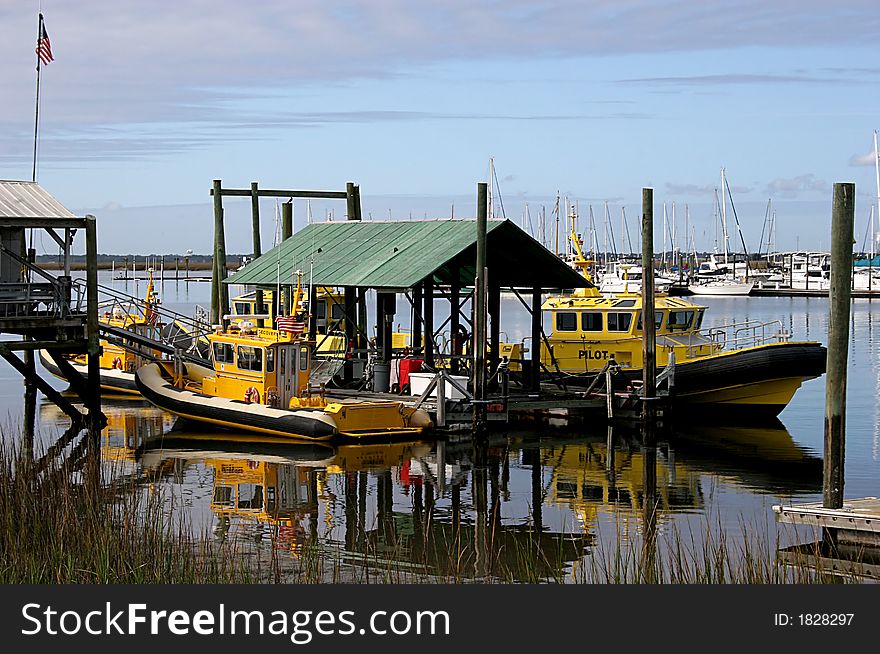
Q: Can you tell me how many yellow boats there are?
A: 4